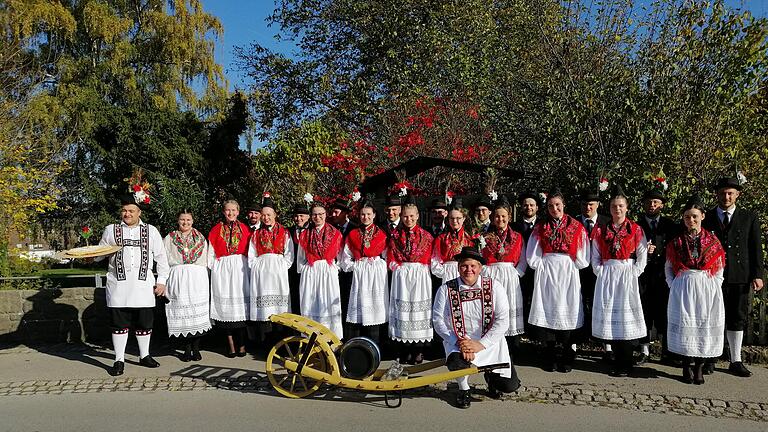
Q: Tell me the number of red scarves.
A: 10